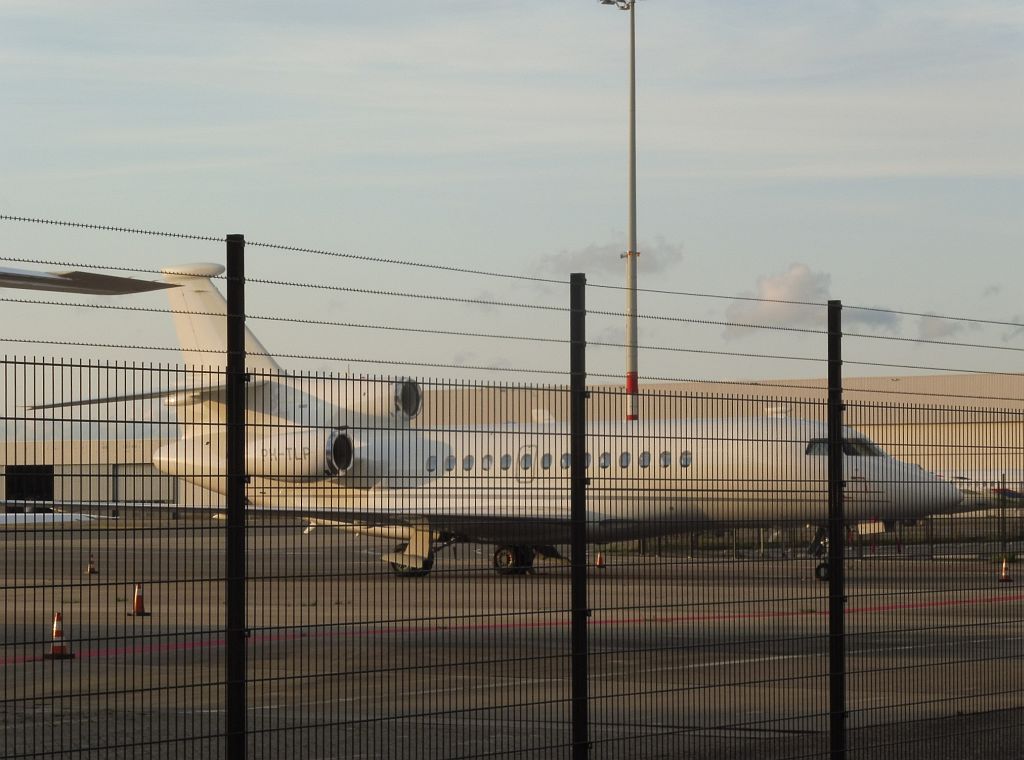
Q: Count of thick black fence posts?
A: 3